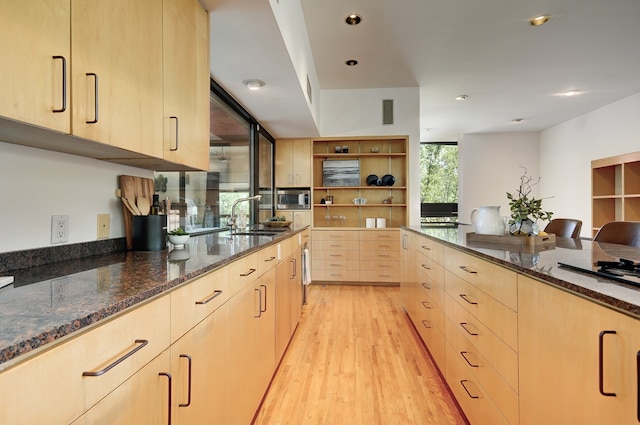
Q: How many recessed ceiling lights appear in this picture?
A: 7